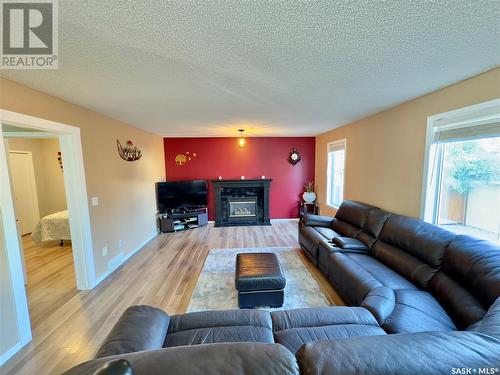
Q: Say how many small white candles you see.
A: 3